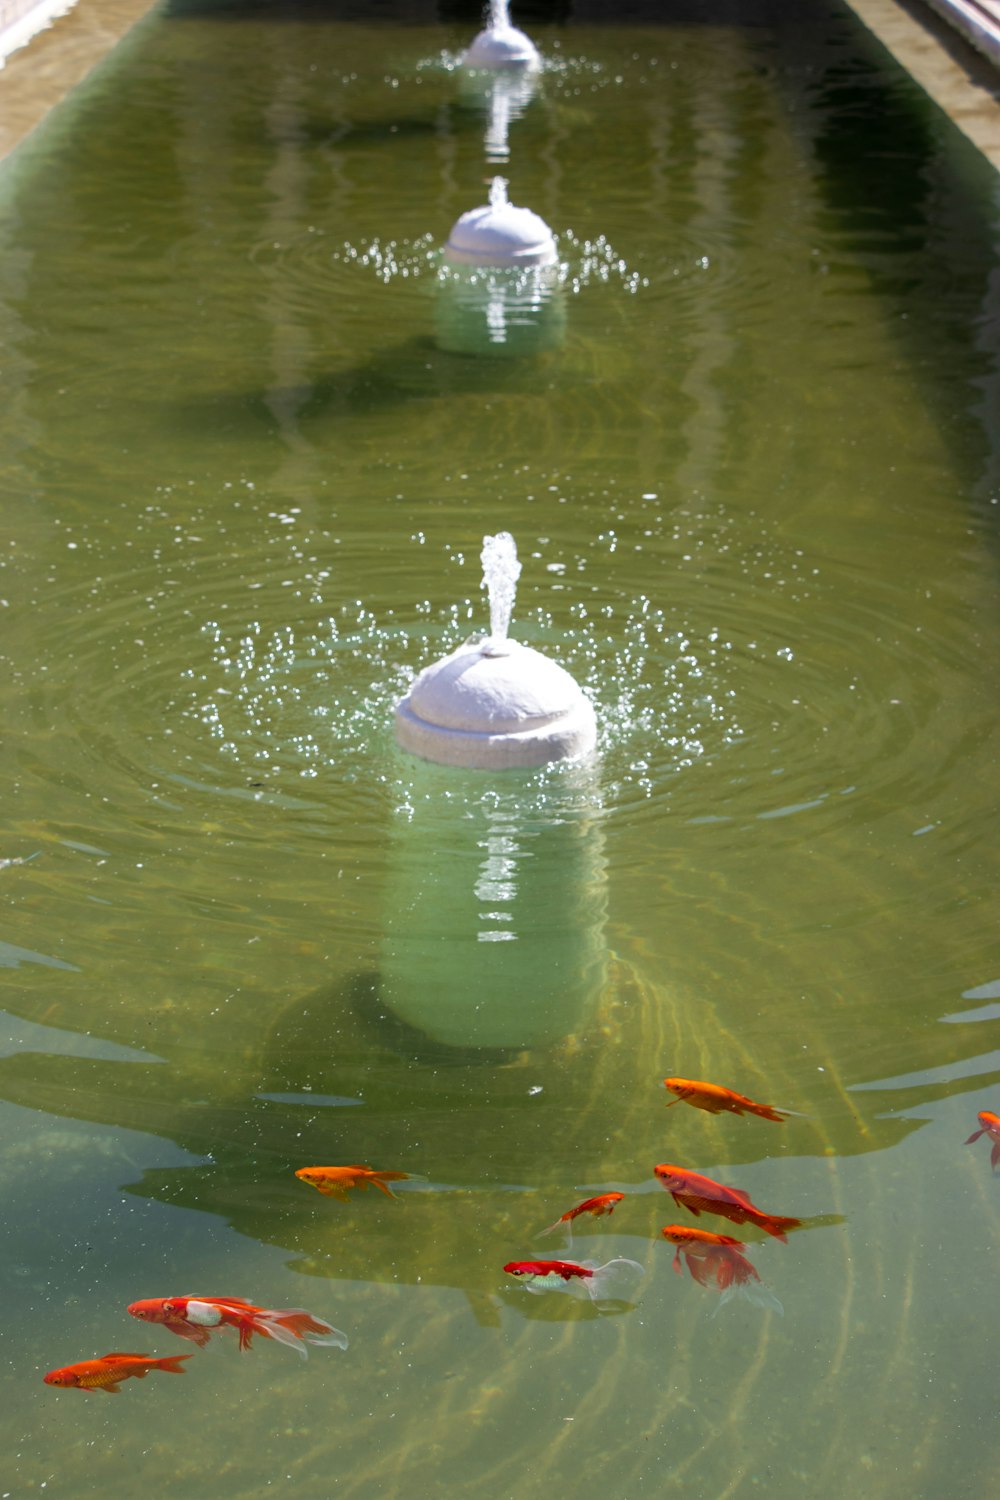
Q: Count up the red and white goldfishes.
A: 2